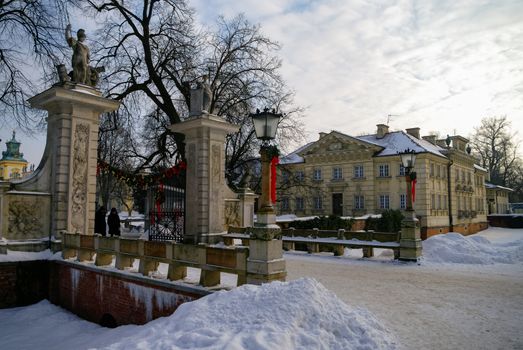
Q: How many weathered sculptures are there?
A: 2